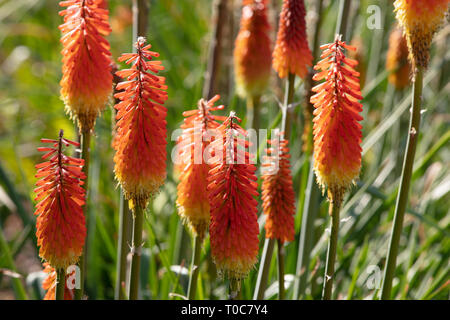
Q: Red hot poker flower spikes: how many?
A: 12